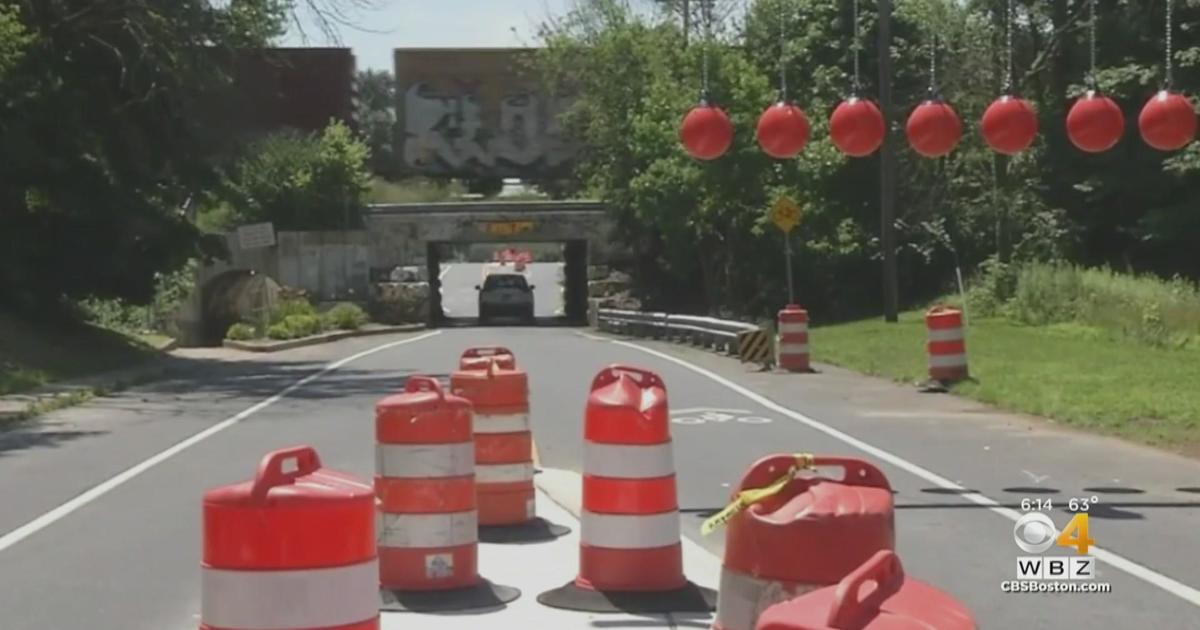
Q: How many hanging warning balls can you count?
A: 7